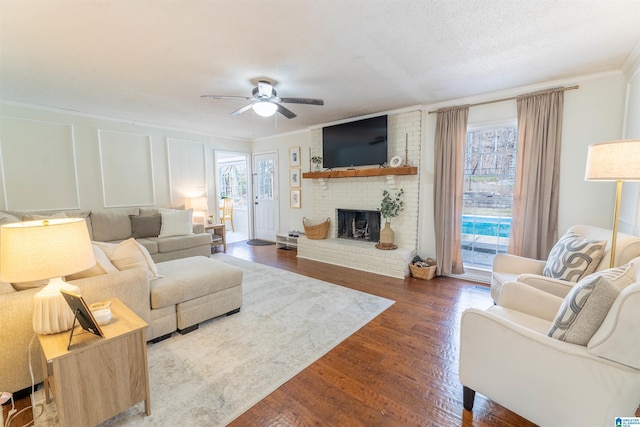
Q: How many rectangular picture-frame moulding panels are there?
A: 3